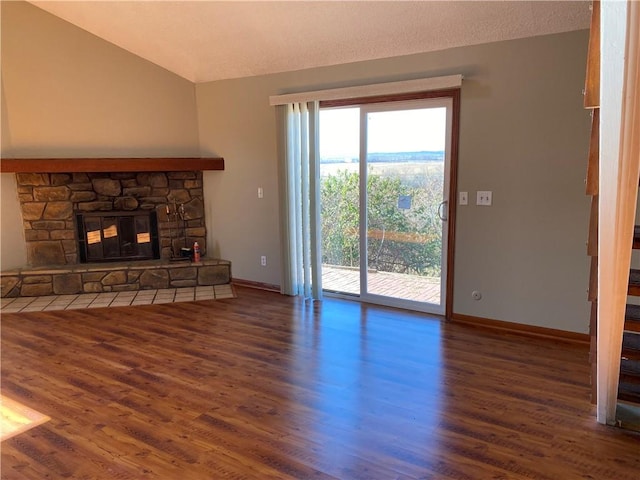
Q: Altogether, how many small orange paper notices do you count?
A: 3